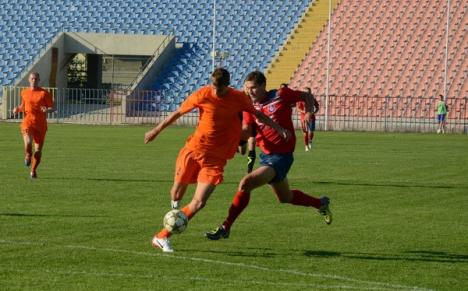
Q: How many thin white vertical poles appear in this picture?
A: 3